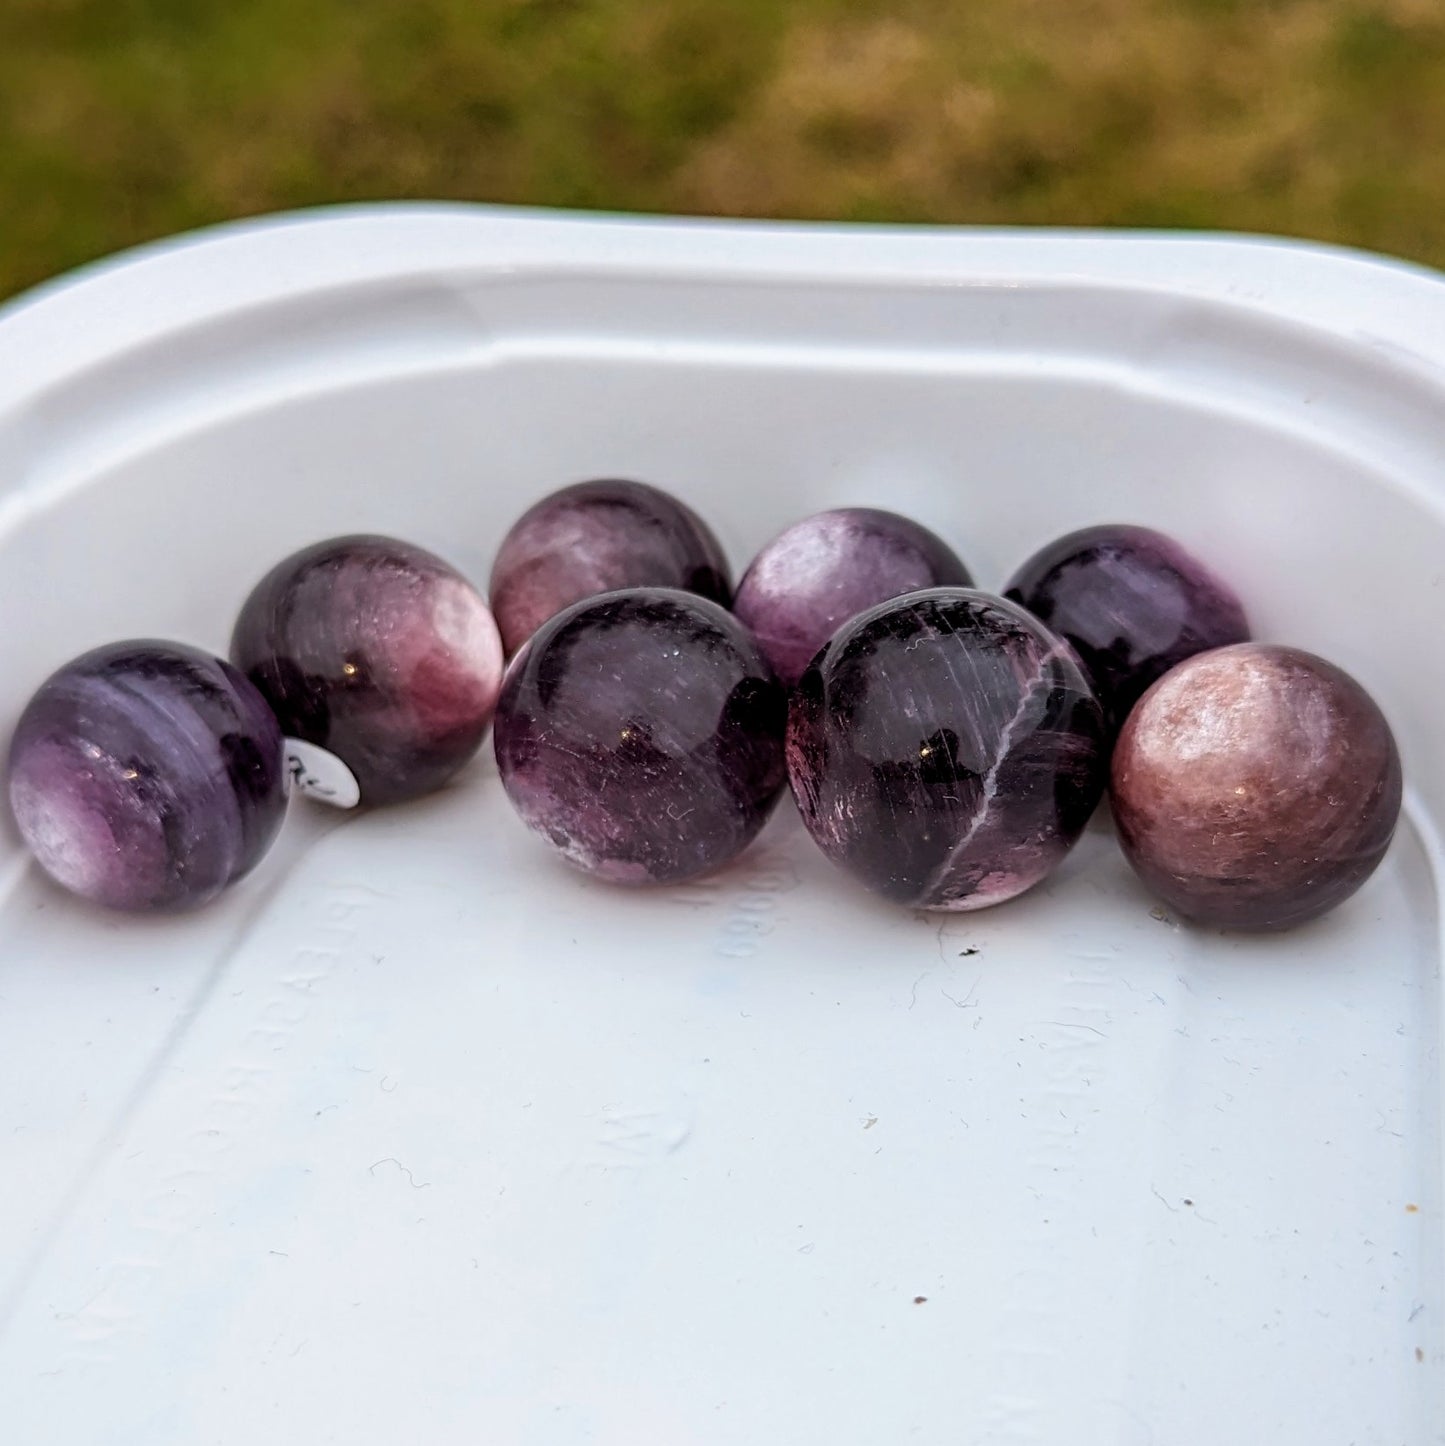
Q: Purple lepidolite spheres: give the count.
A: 8